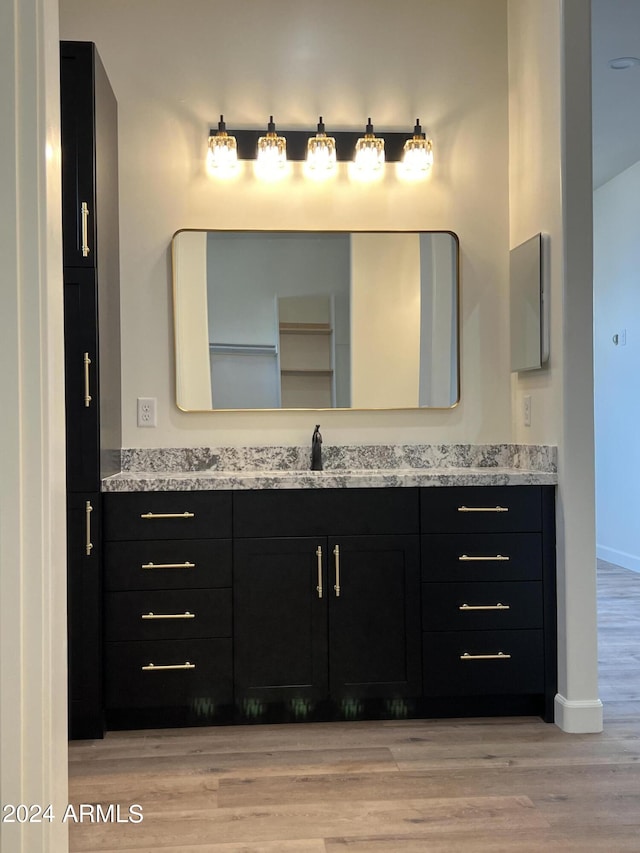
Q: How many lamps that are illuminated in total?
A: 5